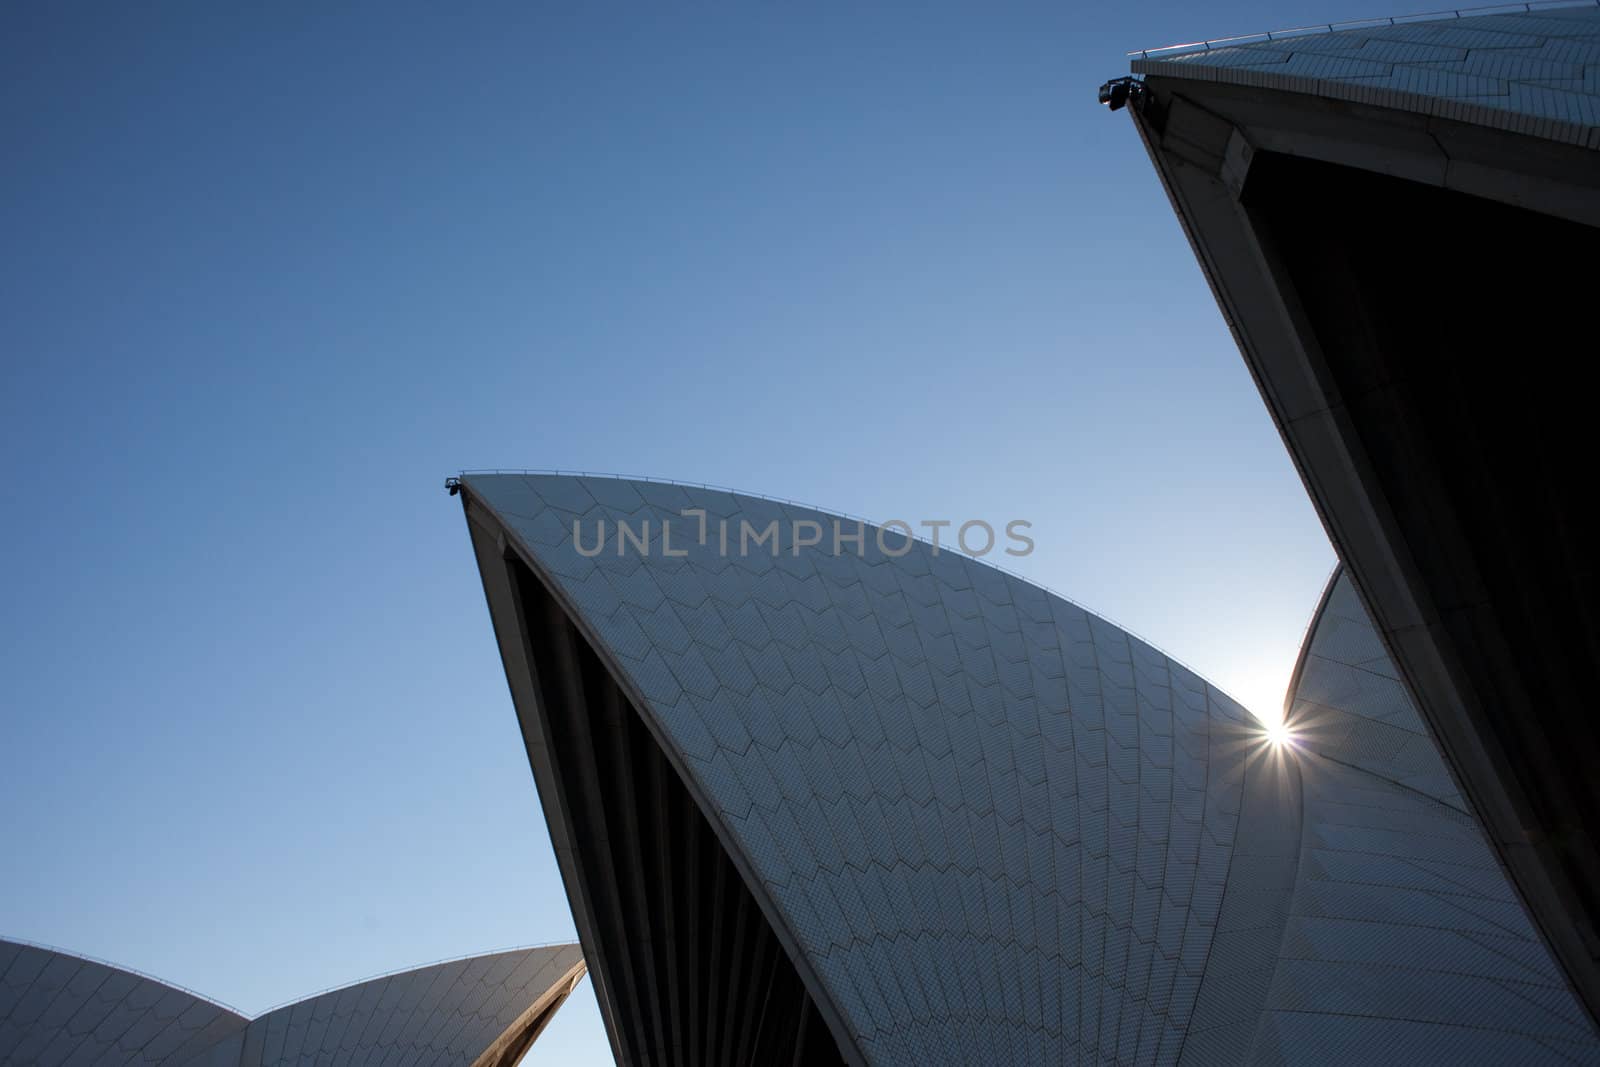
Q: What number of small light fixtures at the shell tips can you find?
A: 2